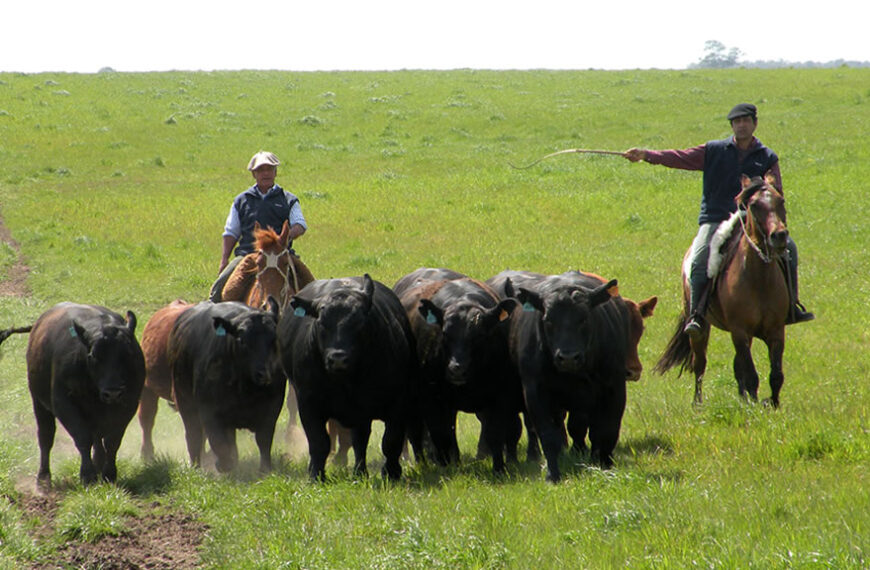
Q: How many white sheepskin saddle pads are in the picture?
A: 1